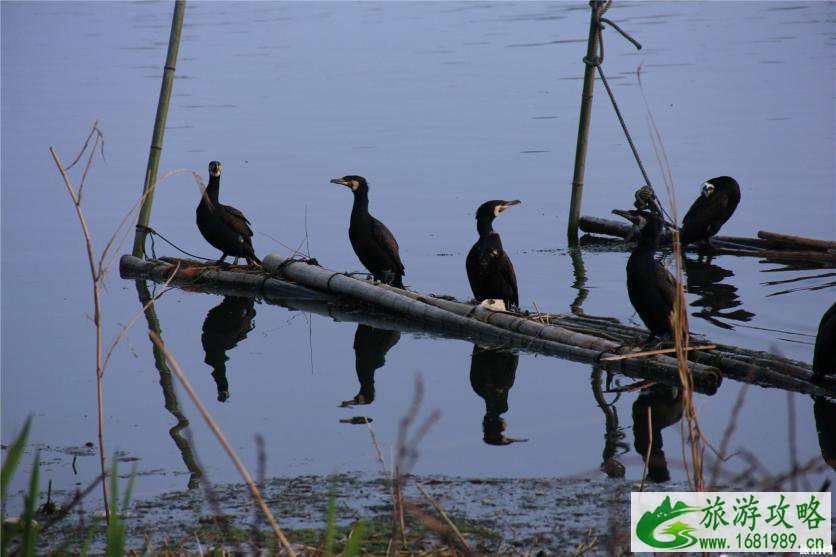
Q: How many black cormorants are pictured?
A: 6